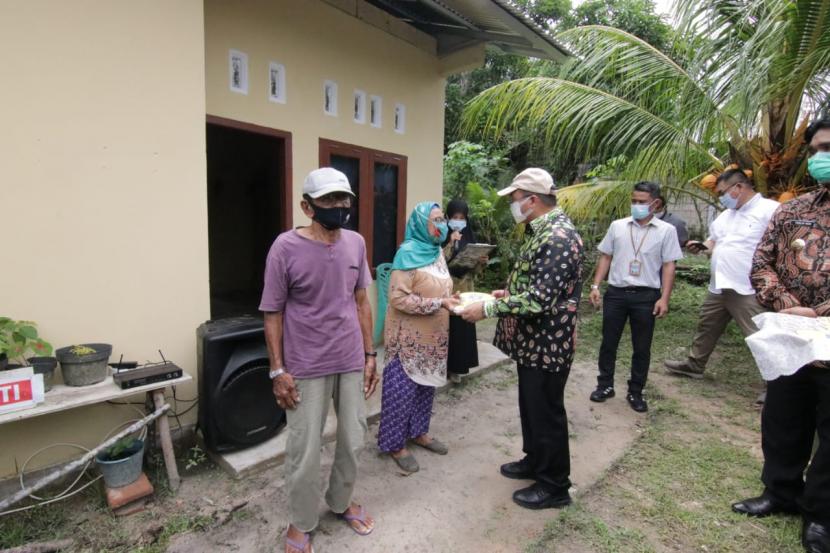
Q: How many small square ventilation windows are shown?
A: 6